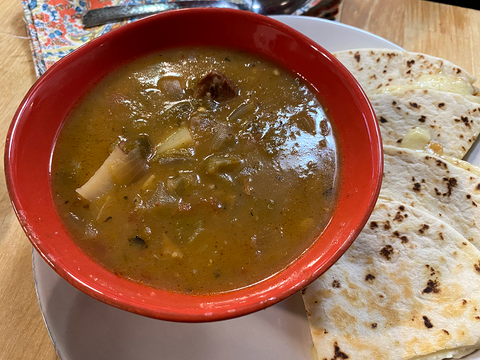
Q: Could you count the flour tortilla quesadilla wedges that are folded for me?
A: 4